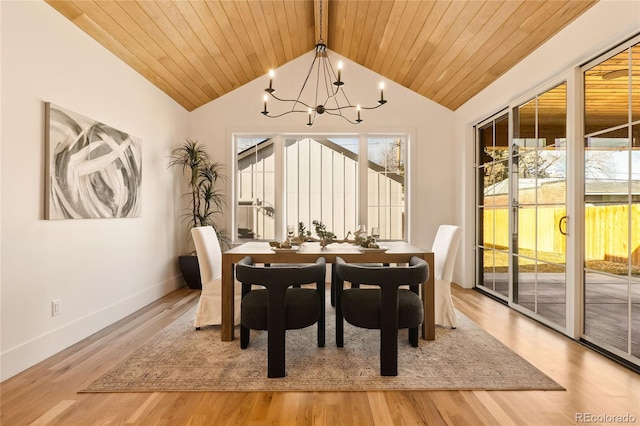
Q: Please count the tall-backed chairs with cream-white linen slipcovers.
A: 2